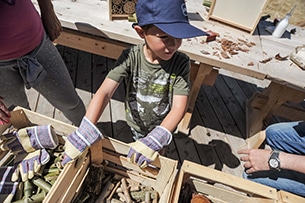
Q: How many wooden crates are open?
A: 3